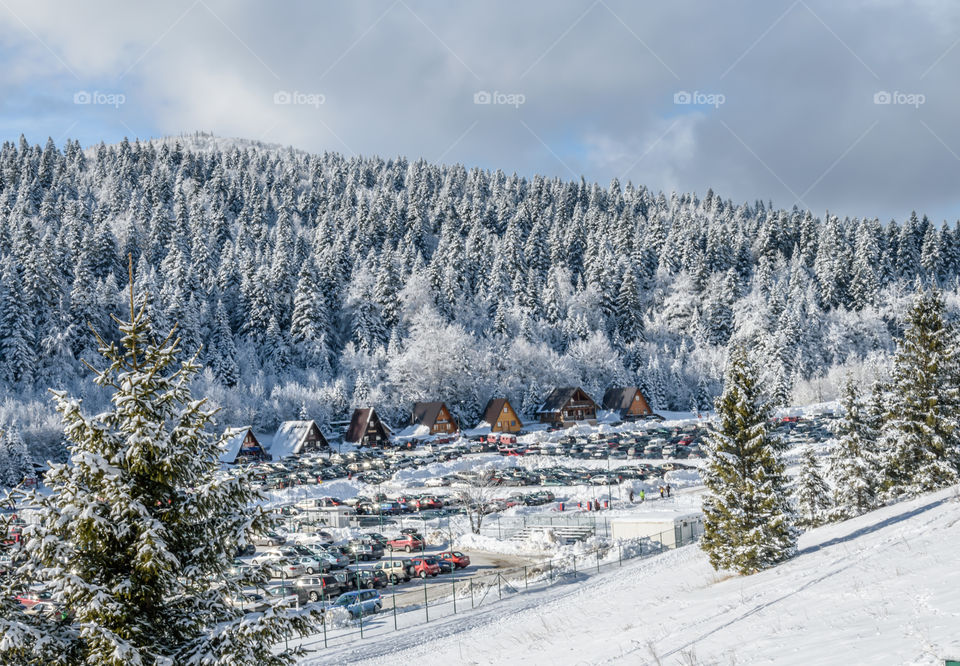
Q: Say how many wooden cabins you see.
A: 7